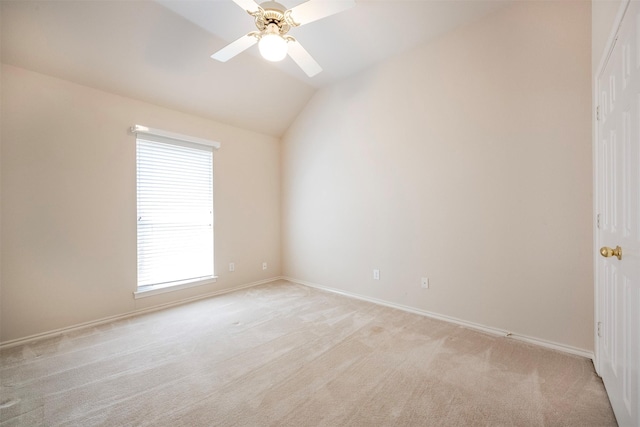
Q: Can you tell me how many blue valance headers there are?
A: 0